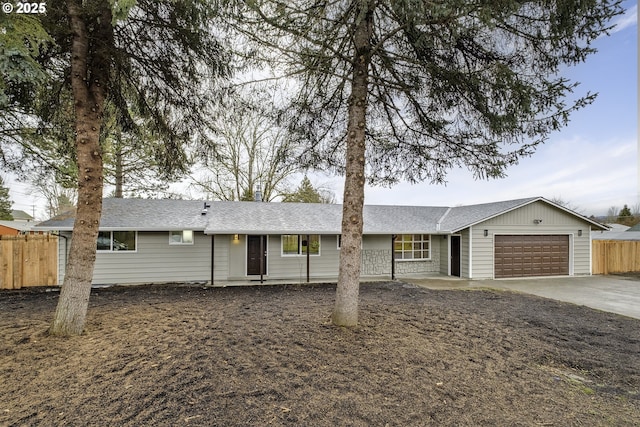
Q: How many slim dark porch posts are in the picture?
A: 4